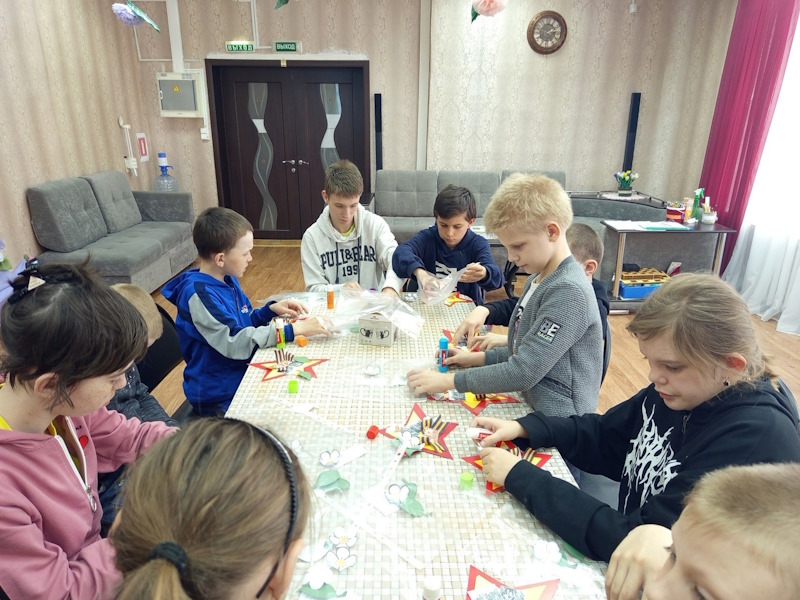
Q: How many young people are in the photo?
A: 10